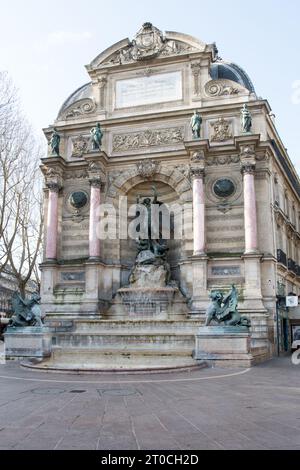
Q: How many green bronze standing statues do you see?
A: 4